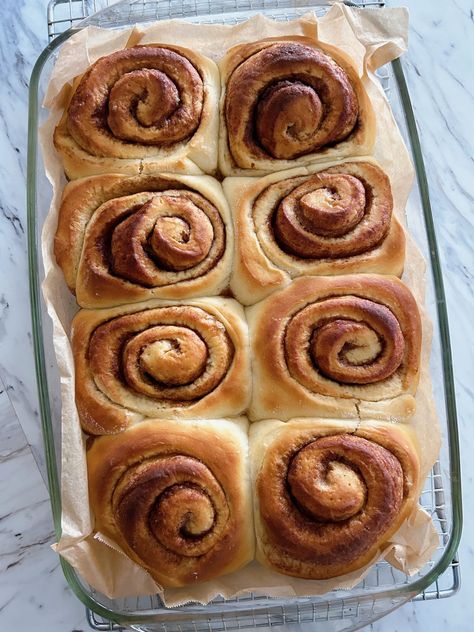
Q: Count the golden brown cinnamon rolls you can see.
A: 8